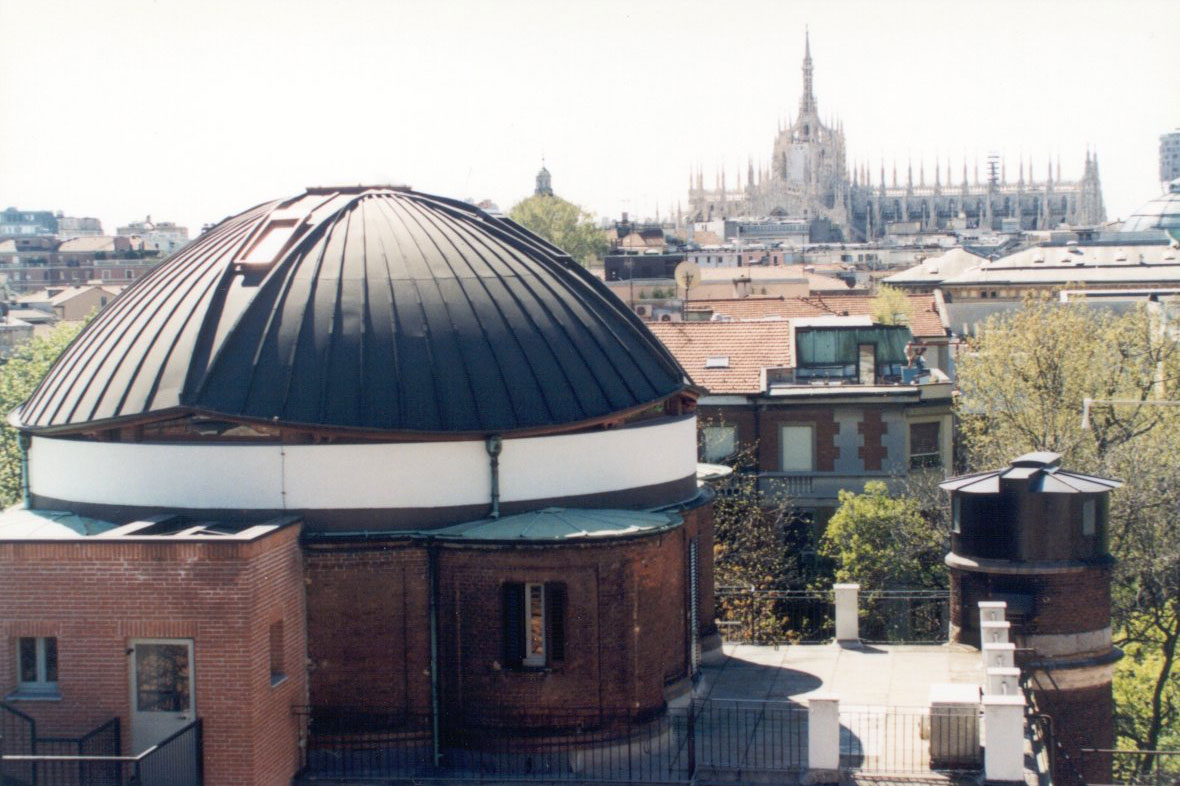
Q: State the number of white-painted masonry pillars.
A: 7